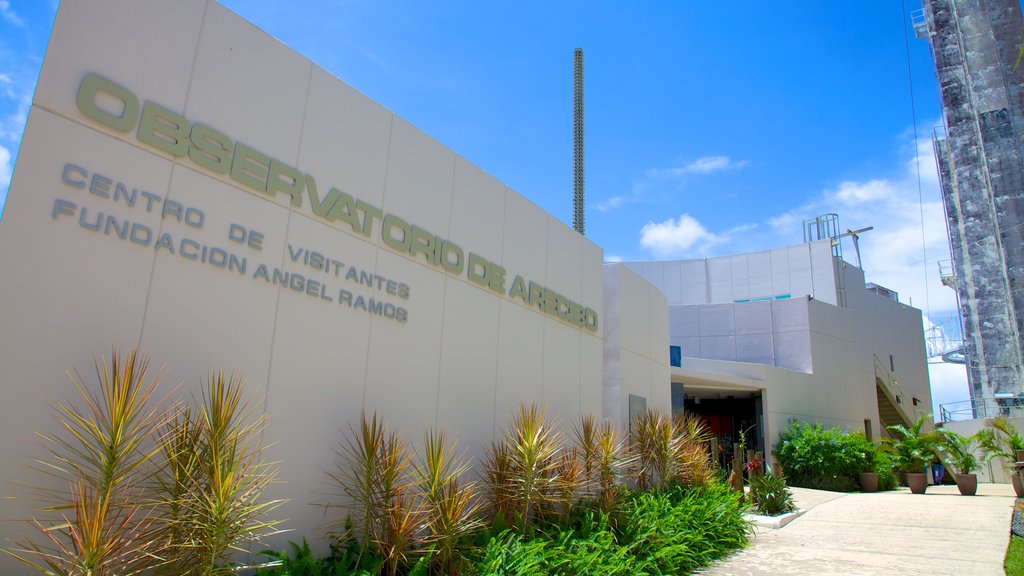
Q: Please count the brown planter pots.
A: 4